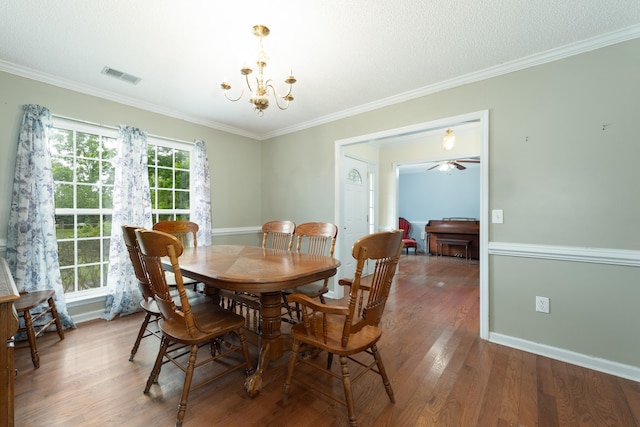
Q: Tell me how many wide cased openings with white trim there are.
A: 2